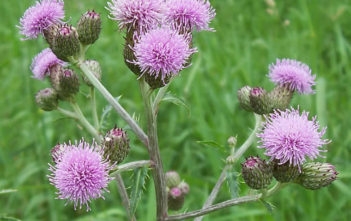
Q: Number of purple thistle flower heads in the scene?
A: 8